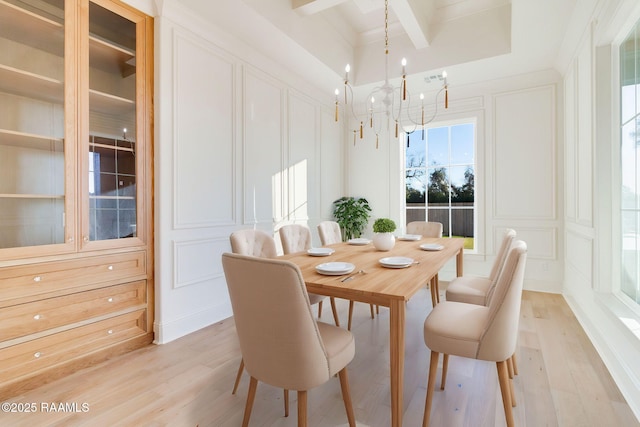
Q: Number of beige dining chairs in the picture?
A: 7